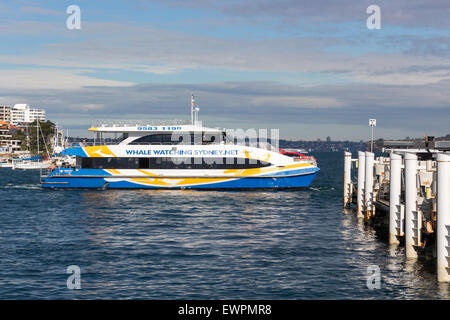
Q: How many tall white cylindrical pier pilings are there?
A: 6